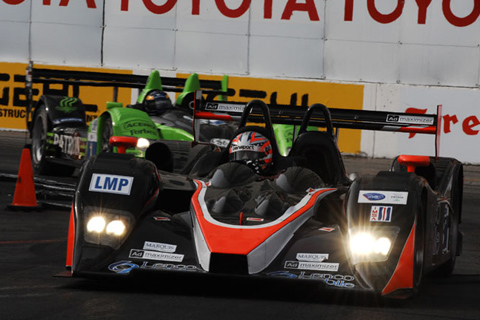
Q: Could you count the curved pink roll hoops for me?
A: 0